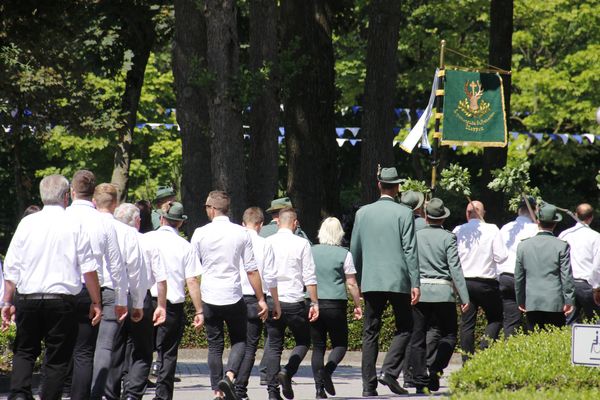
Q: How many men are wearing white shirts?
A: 11